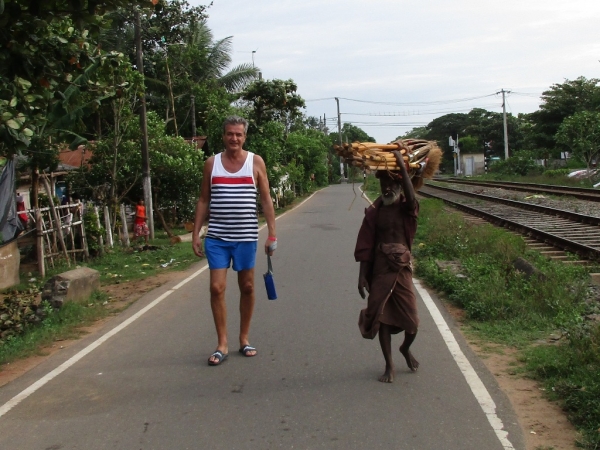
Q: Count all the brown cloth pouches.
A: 1